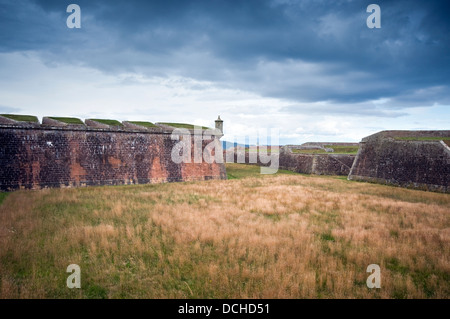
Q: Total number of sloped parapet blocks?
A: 5